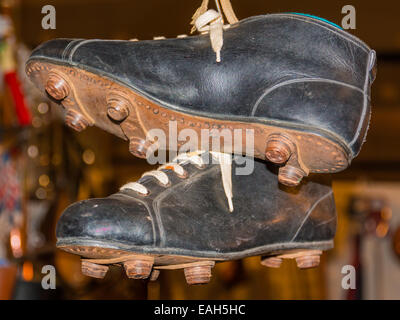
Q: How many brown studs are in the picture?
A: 12